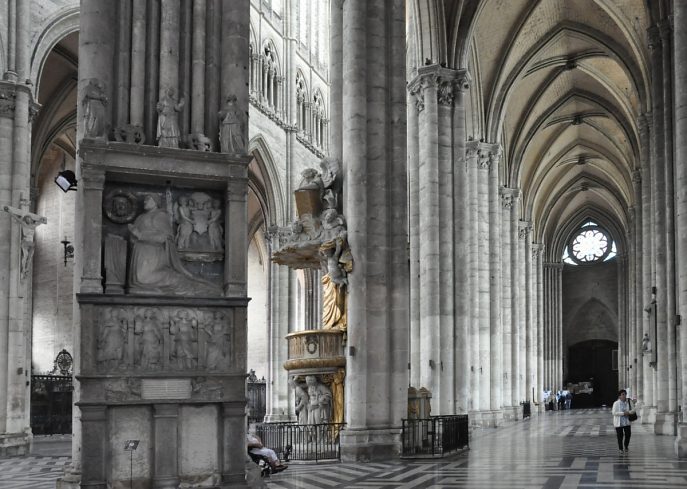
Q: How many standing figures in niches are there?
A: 4